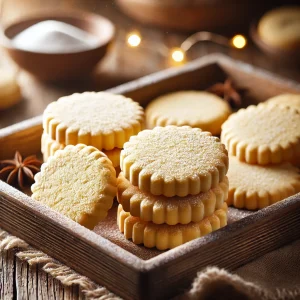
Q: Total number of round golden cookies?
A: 10